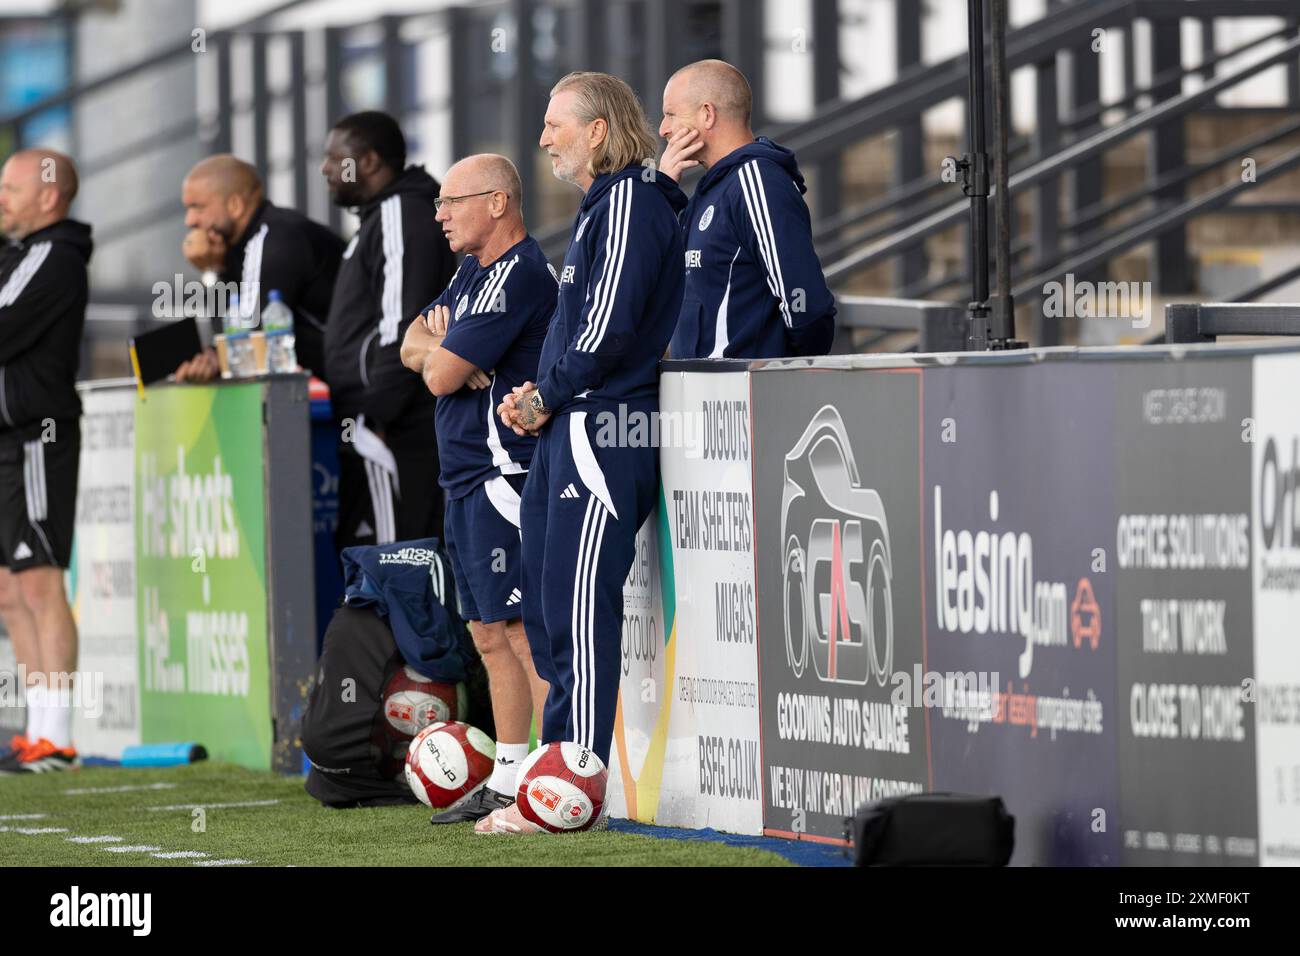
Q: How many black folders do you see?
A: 1